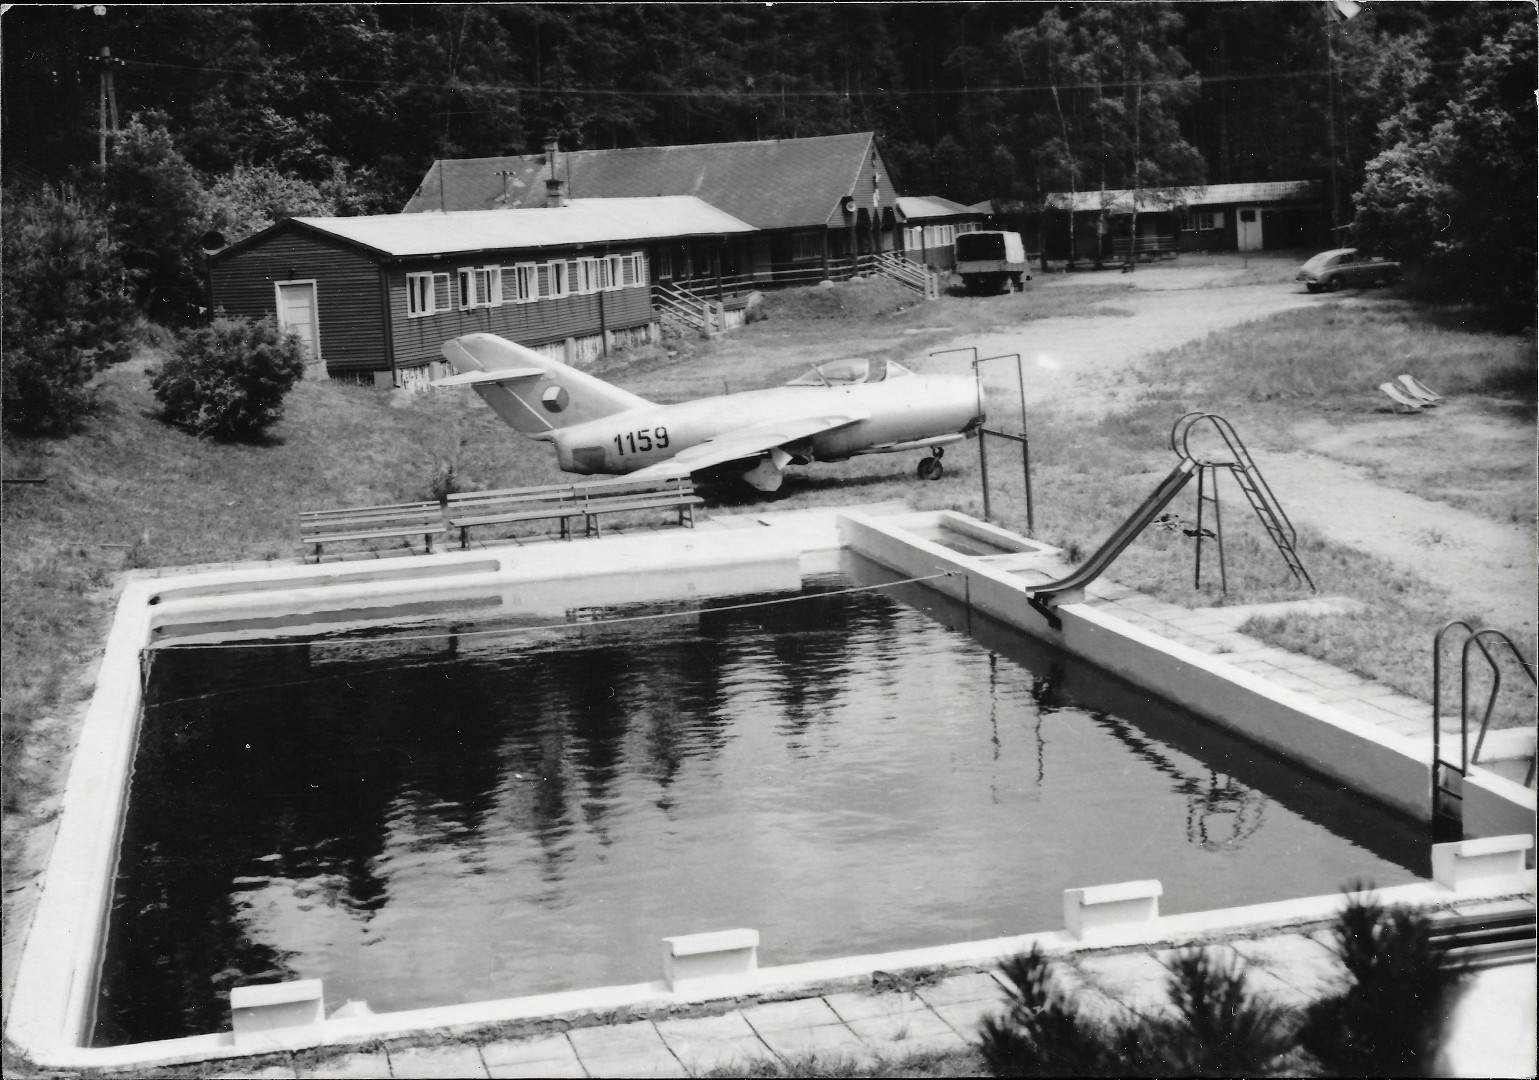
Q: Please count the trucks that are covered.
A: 1